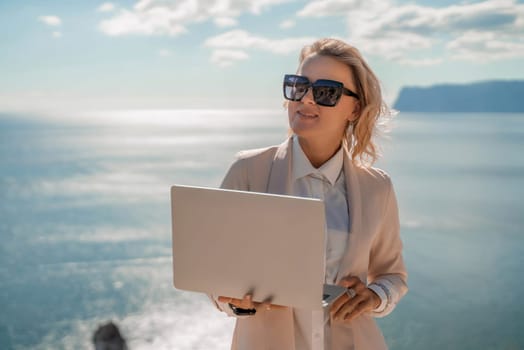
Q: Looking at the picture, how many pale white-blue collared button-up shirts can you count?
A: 1